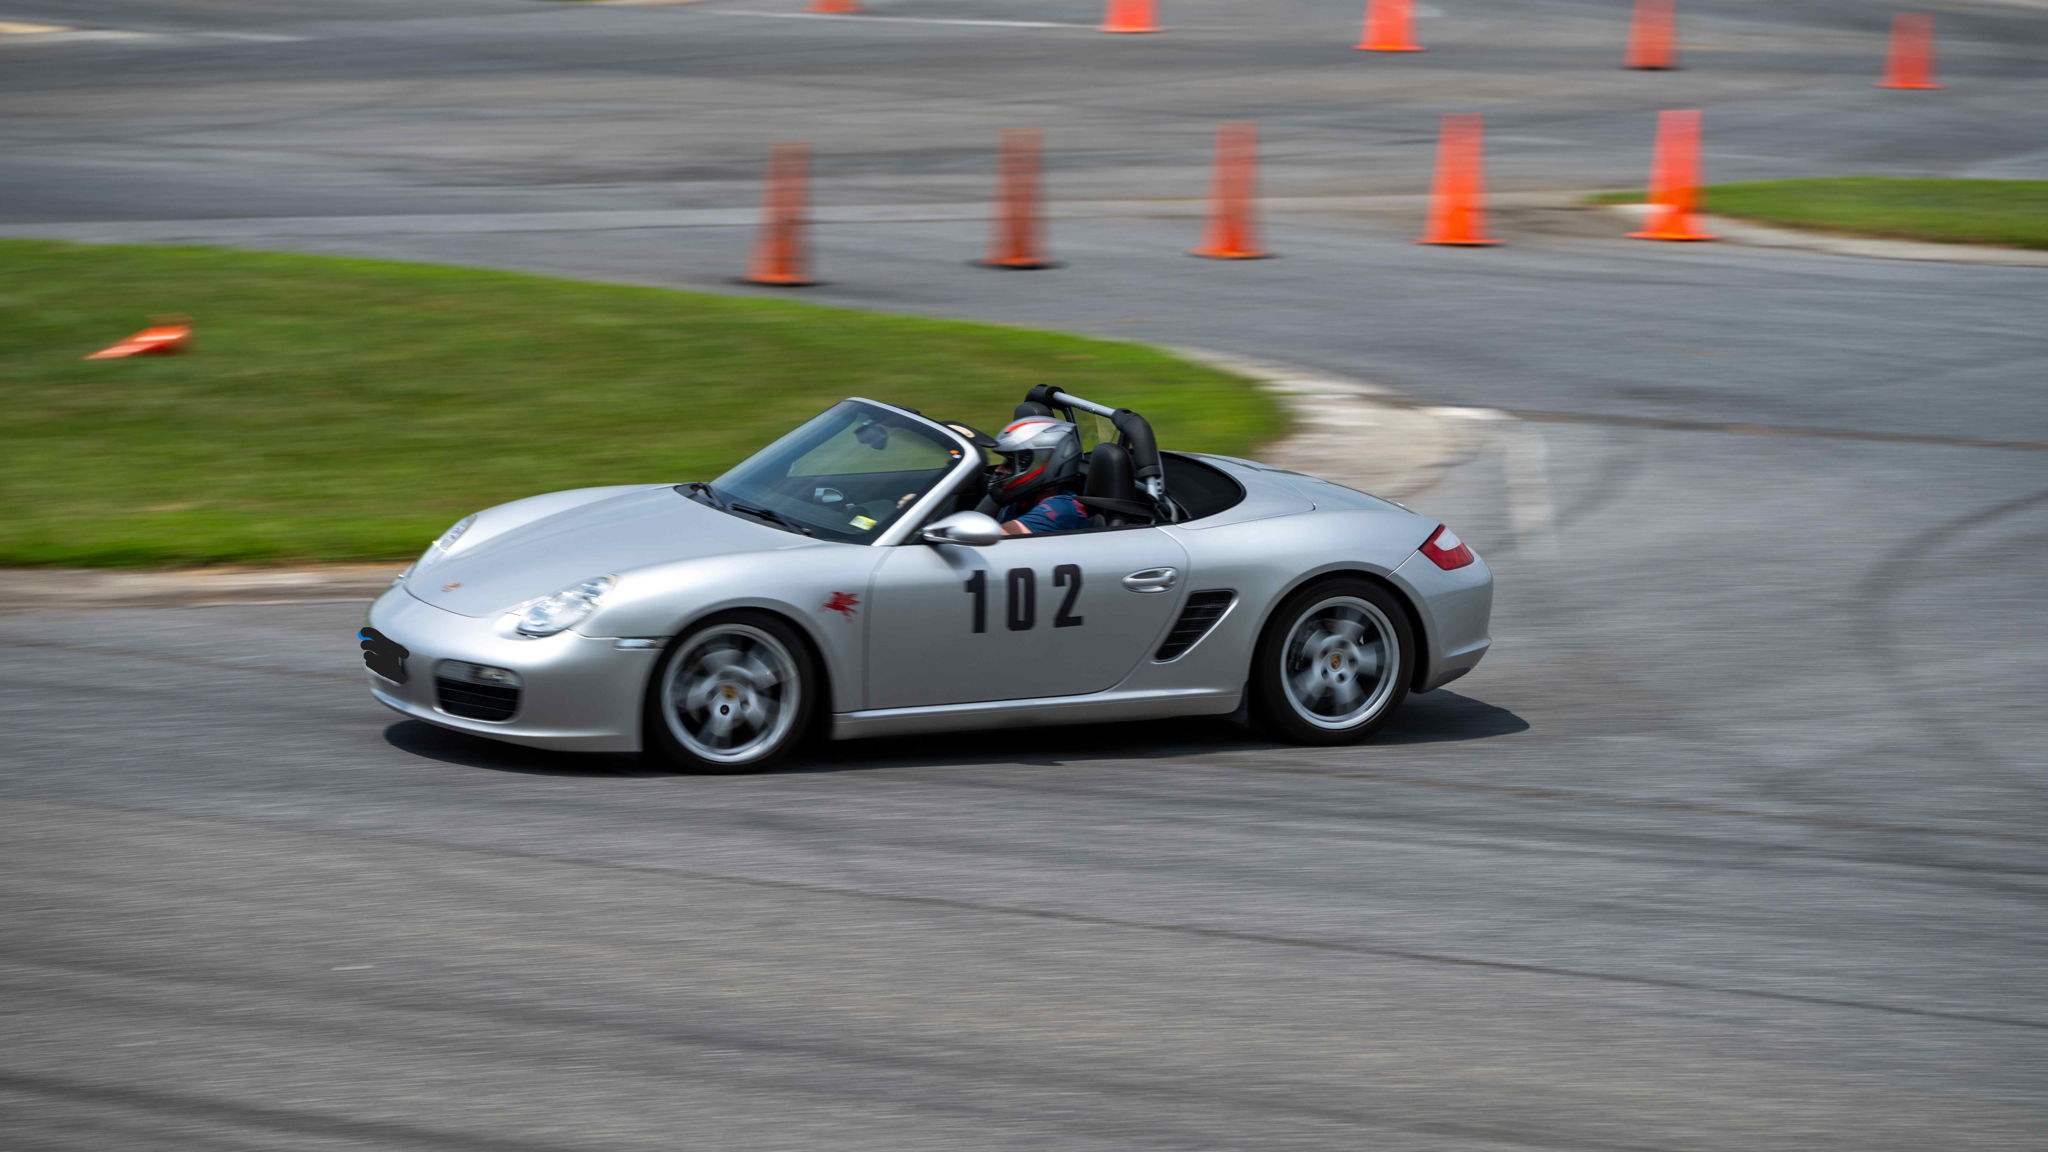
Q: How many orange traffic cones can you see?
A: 11